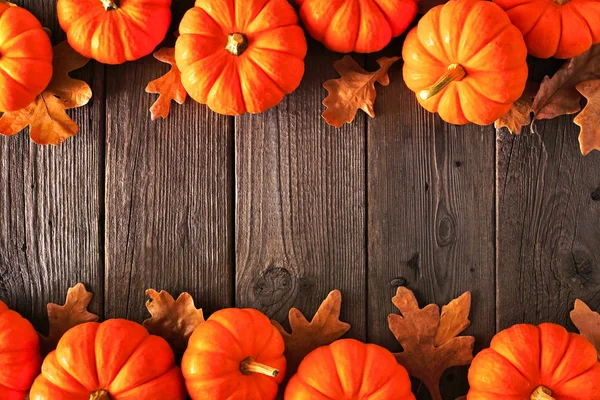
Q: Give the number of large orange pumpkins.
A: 11